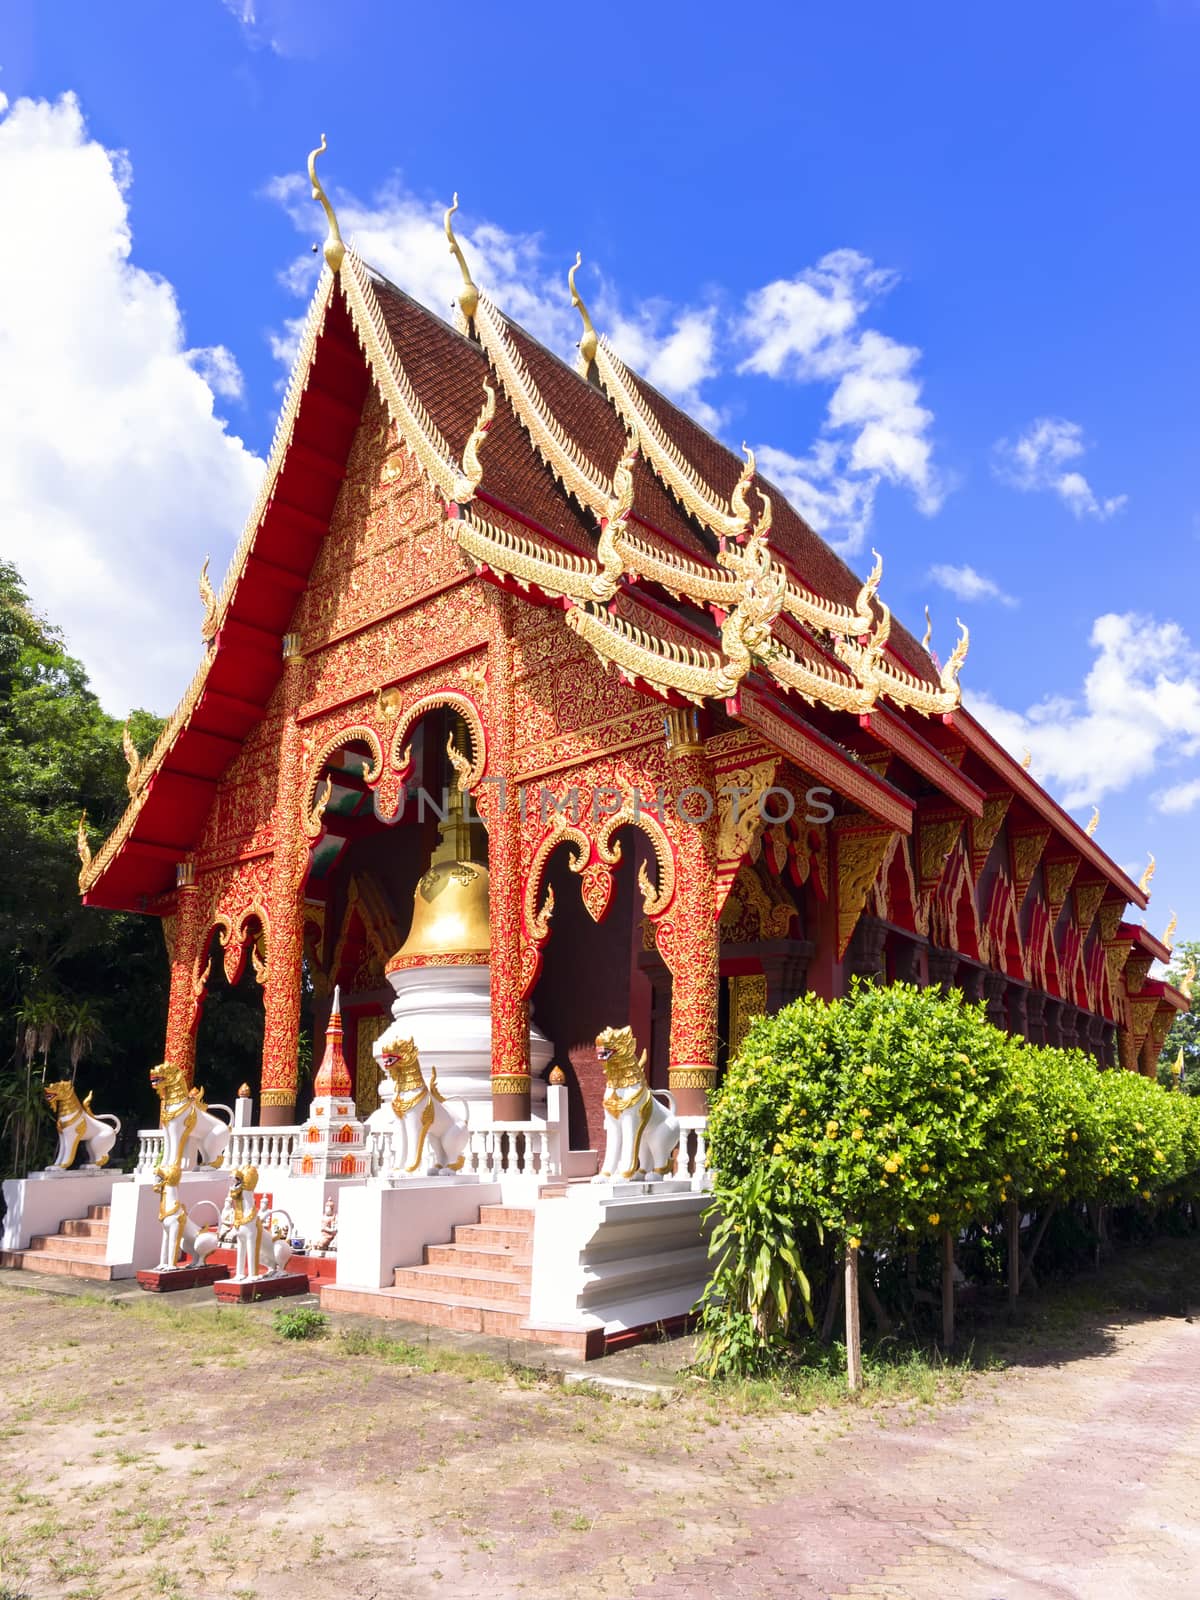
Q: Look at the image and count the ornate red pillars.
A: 4